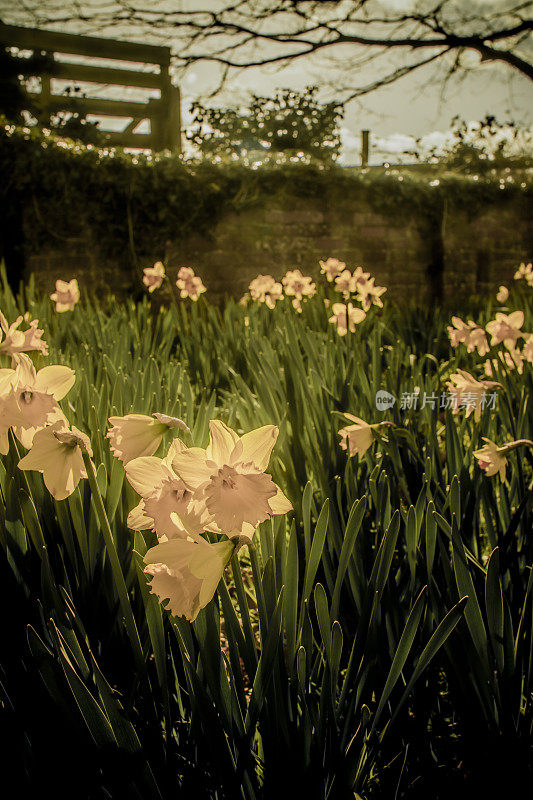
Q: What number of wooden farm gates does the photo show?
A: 1